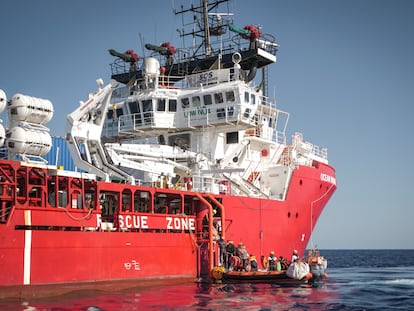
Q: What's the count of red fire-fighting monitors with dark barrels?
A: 3